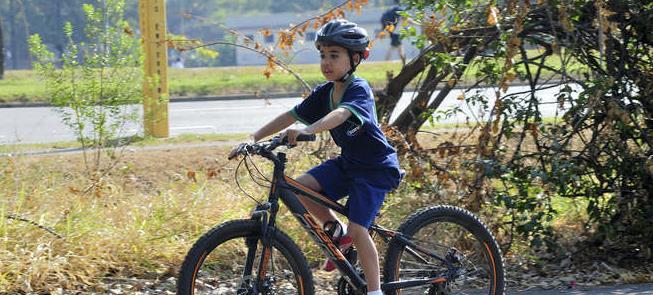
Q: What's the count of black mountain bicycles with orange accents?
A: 1